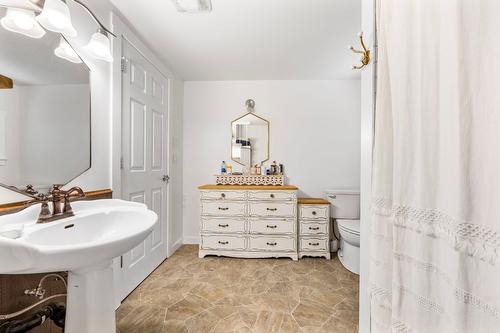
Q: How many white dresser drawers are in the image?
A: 11